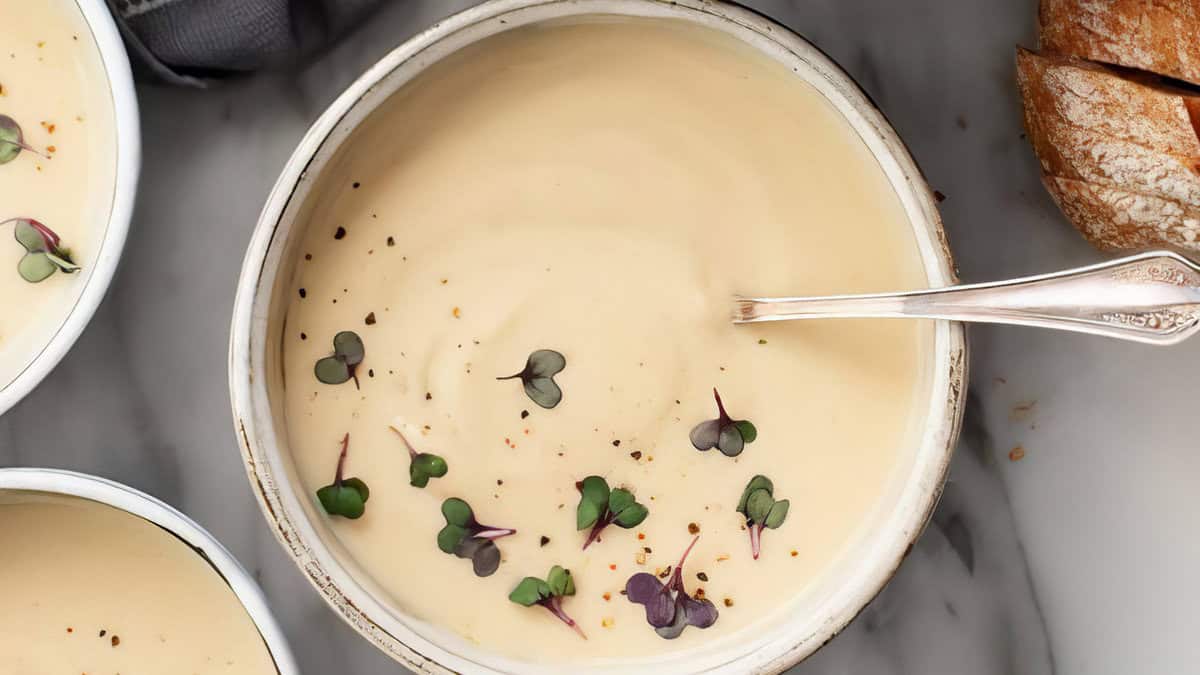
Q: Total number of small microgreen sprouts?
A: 12